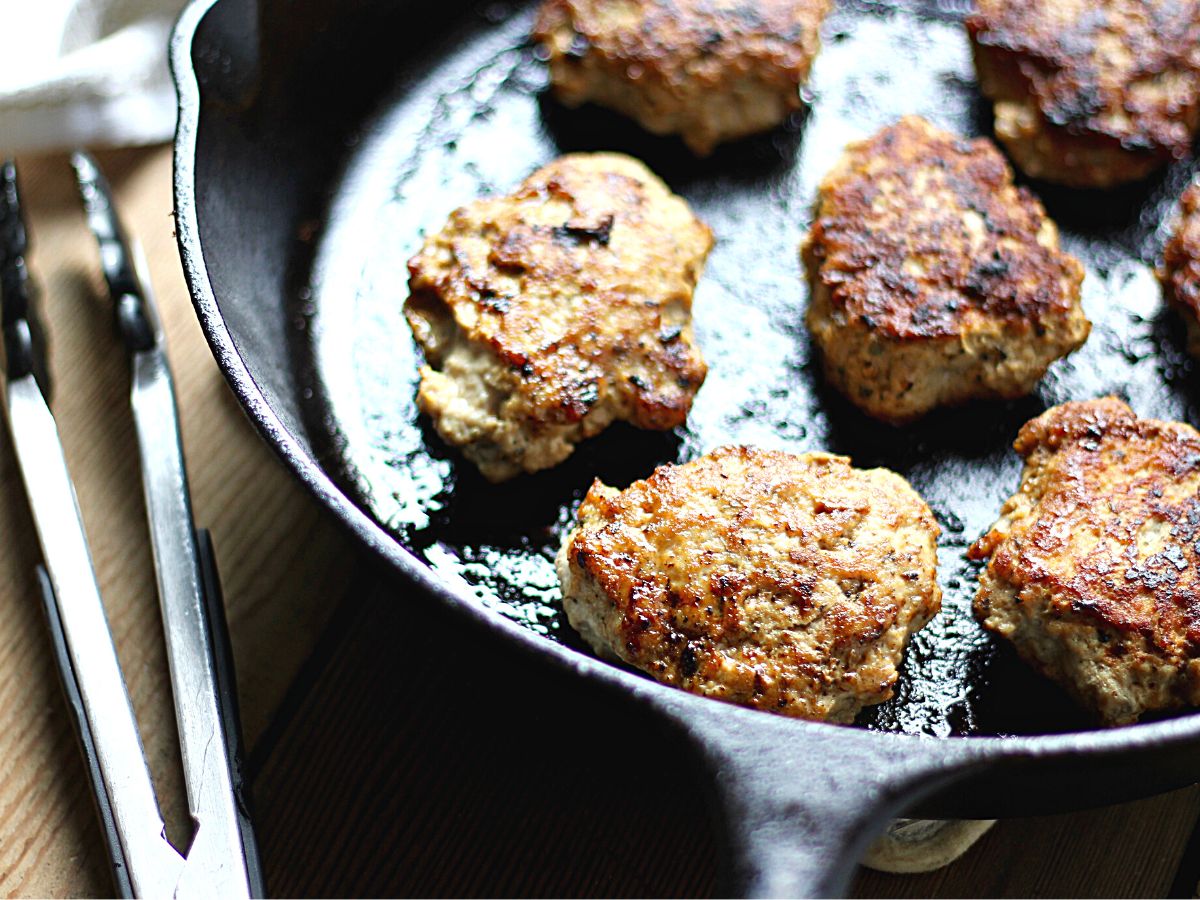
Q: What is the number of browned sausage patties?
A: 7